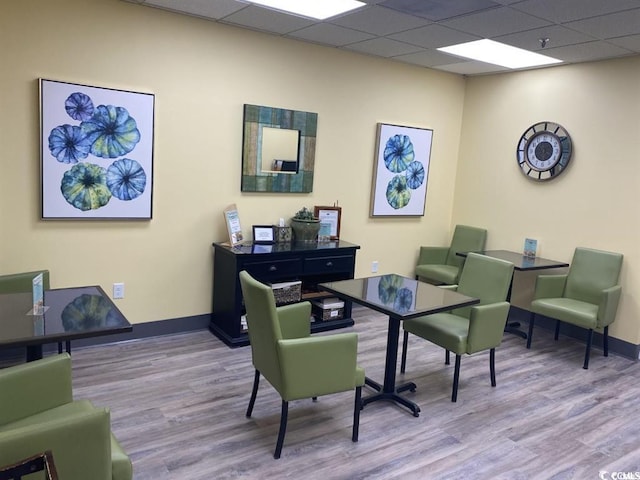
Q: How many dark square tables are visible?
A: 3